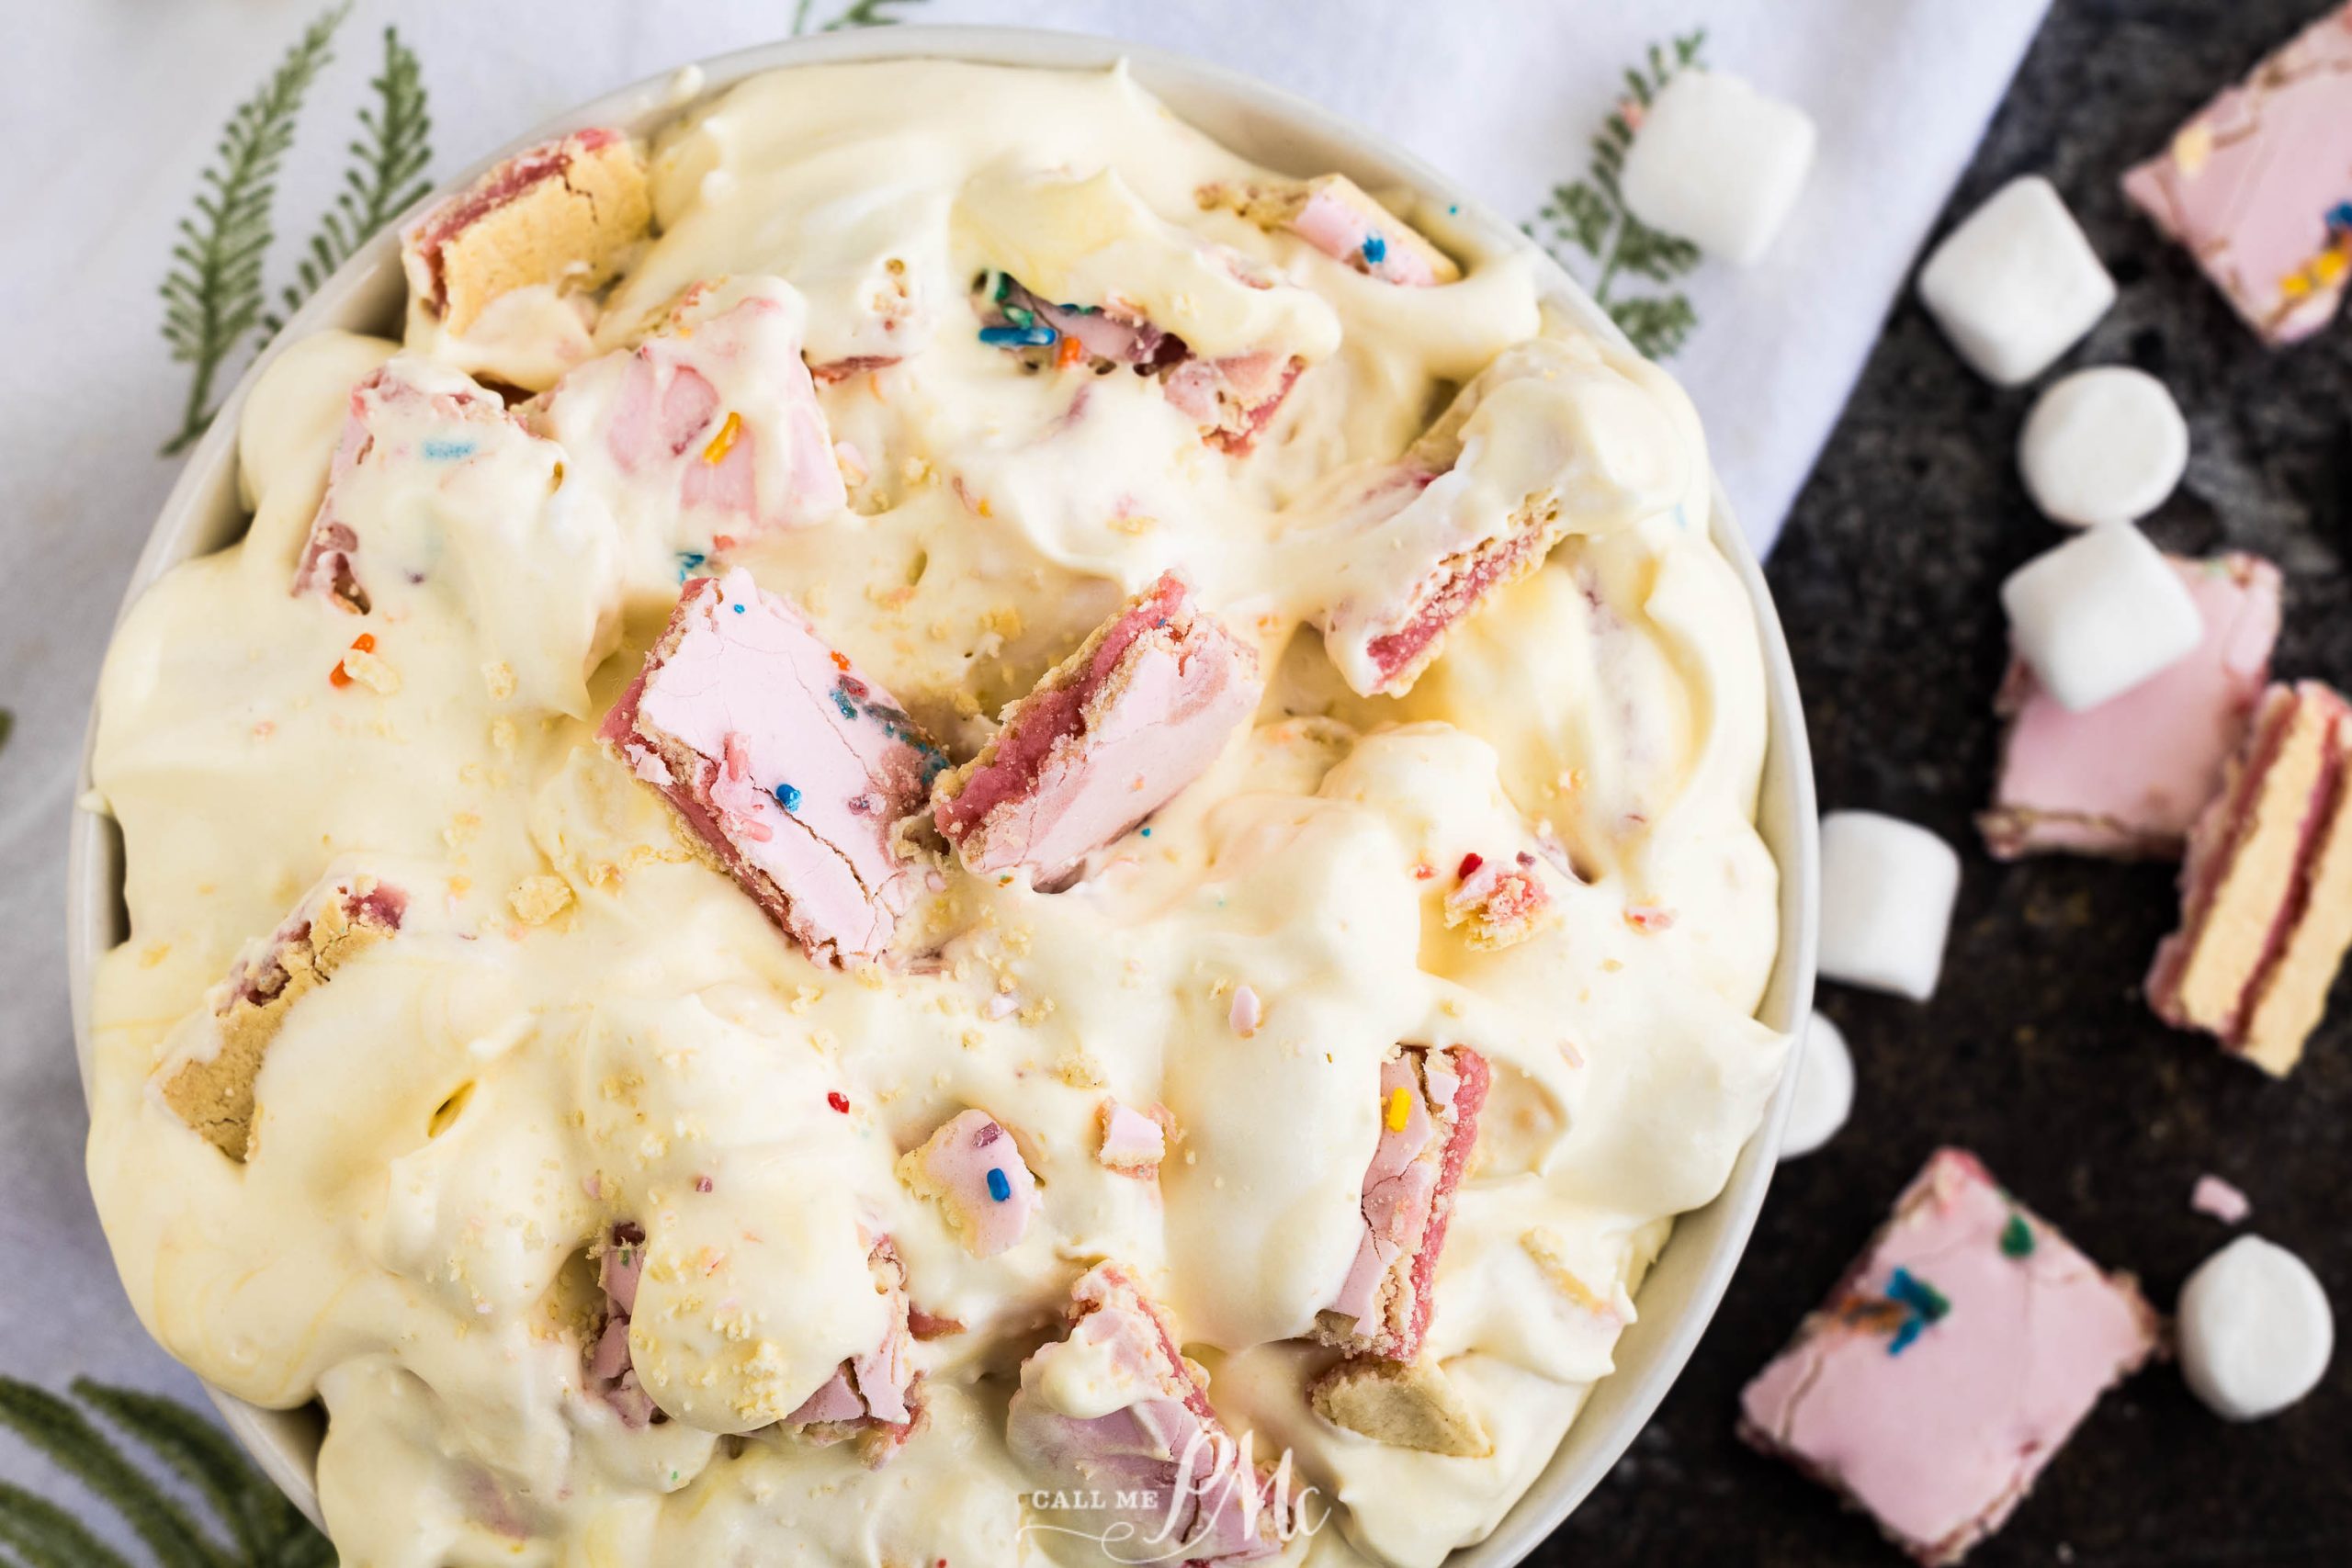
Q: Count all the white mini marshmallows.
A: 7